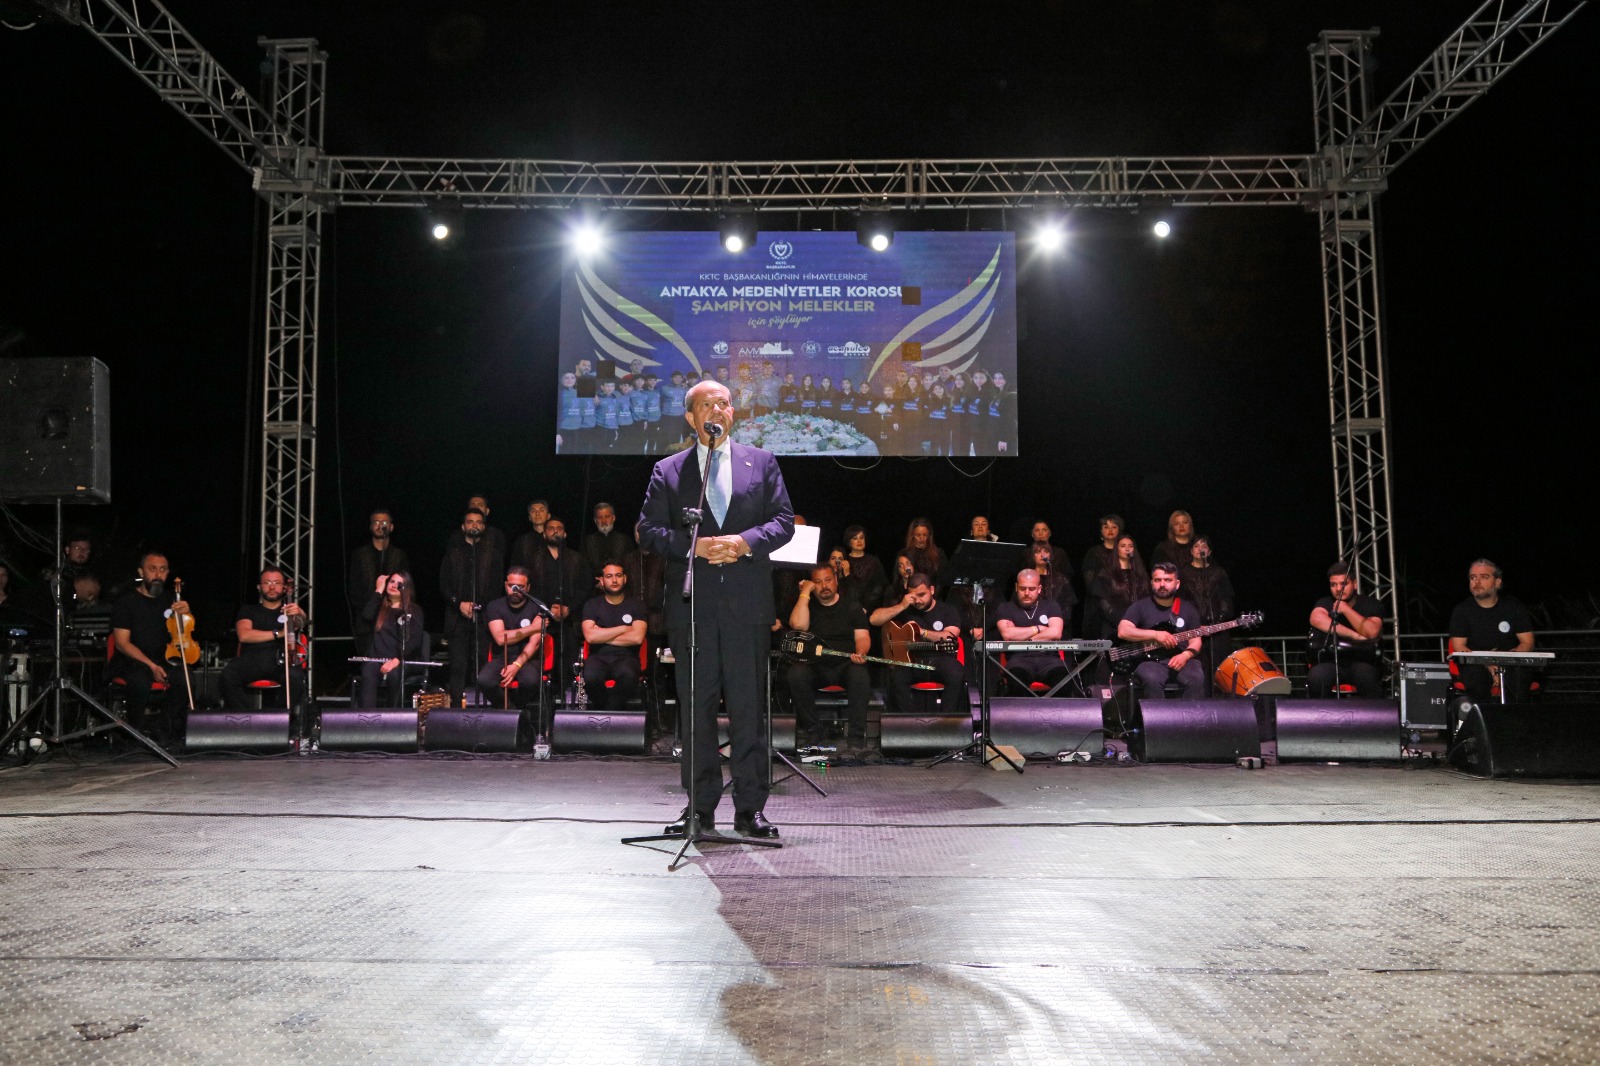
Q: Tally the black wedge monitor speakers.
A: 10